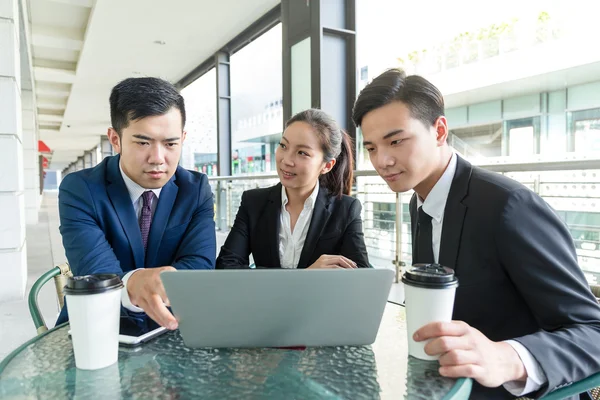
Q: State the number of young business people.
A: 3